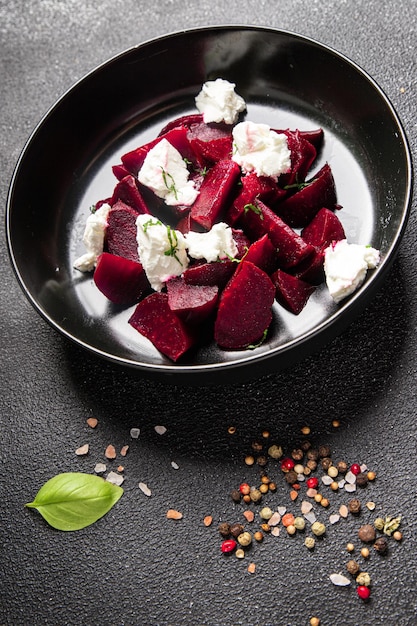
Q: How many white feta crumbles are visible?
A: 7